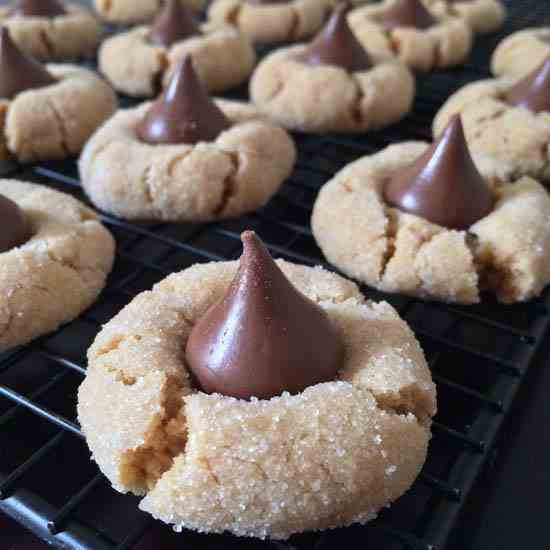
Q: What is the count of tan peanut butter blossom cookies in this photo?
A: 14